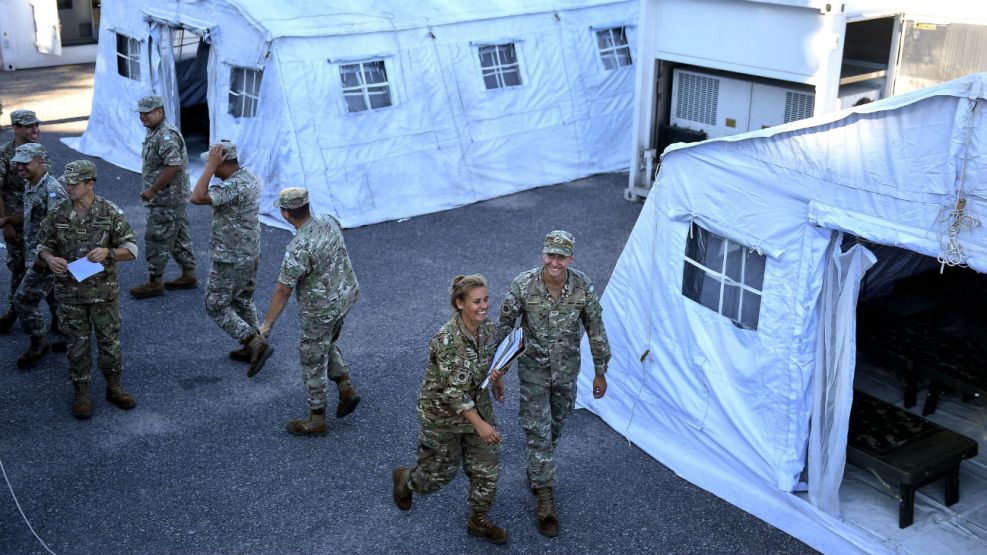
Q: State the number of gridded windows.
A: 6